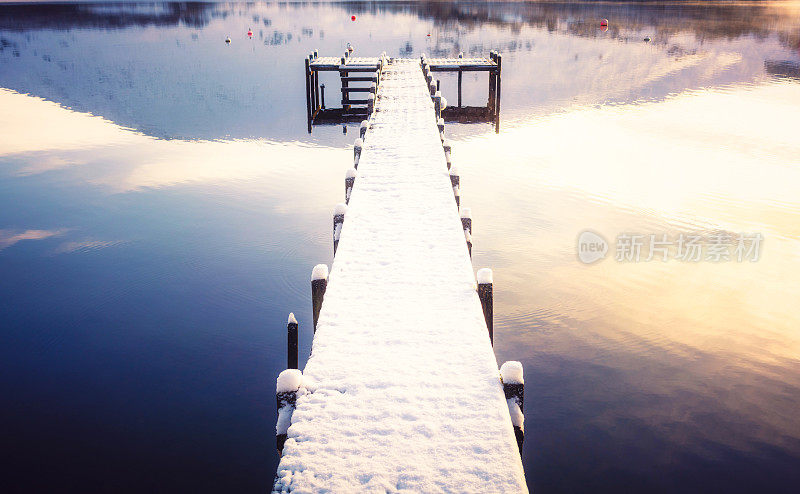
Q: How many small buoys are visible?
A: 7